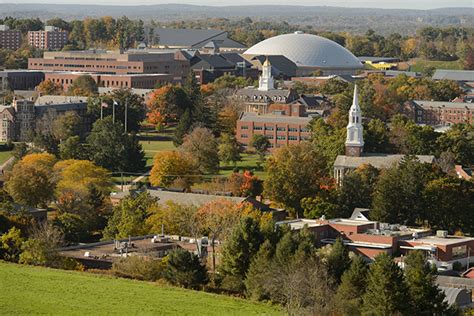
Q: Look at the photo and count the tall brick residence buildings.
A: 2